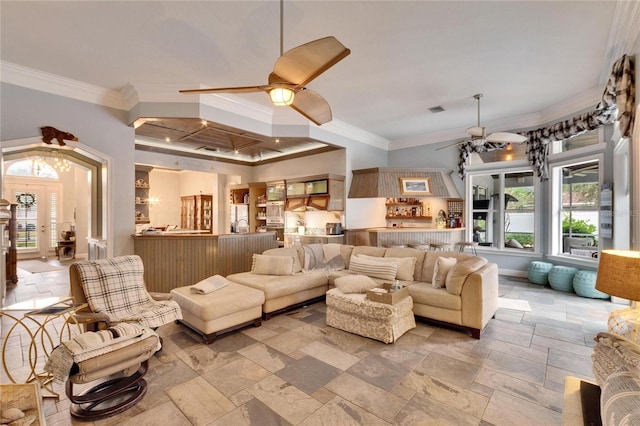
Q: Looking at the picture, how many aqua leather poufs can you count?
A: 3